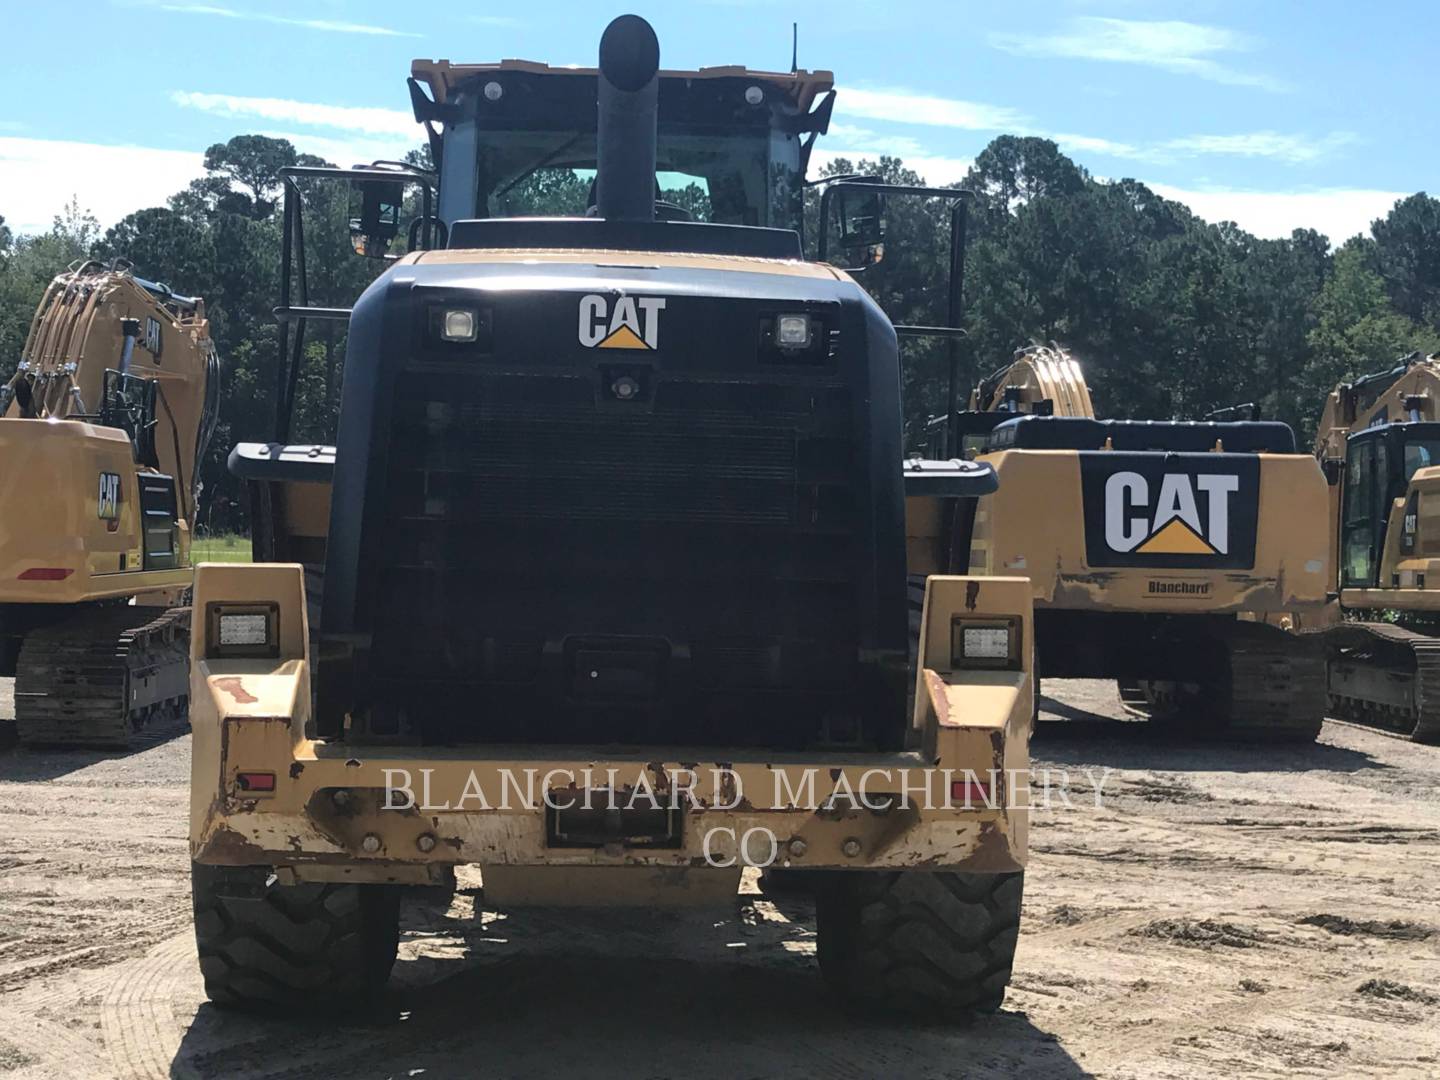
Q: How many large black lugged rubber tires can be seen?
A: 2